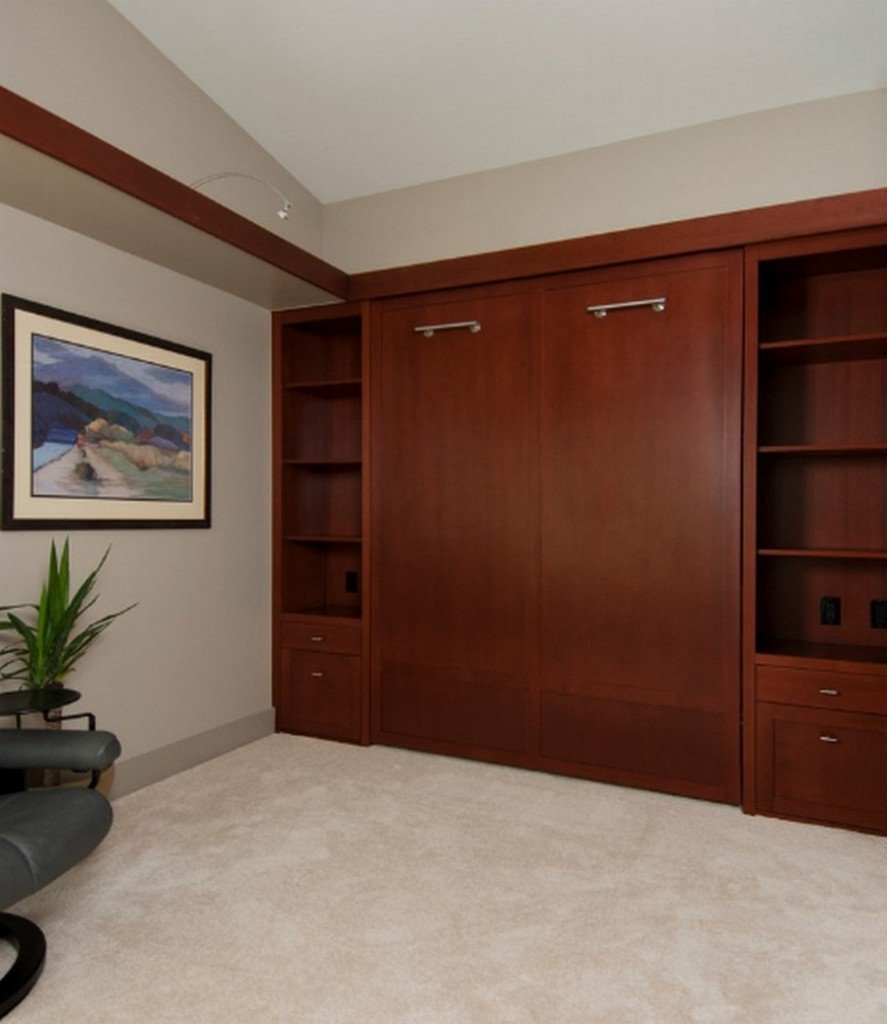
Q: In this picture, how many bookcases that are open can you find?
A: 2